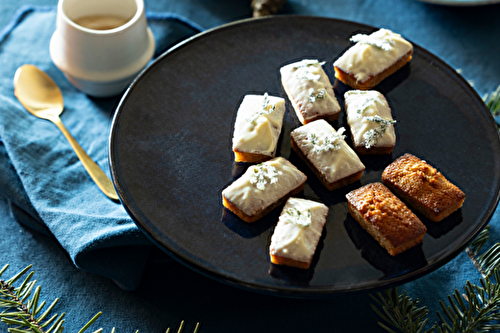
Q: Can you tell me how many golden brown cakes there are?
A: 2